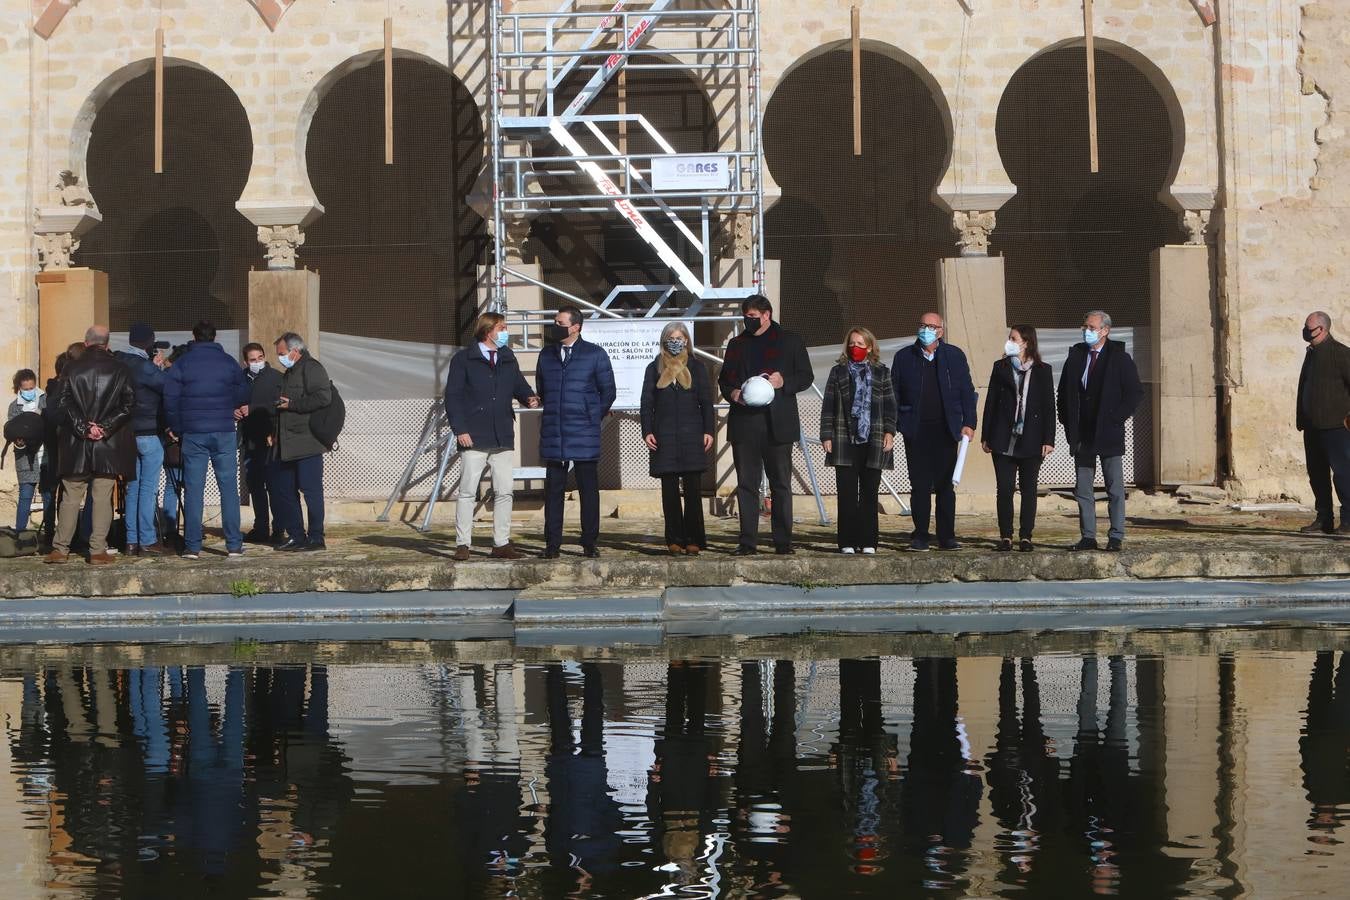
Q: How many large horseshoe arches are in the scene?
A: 5